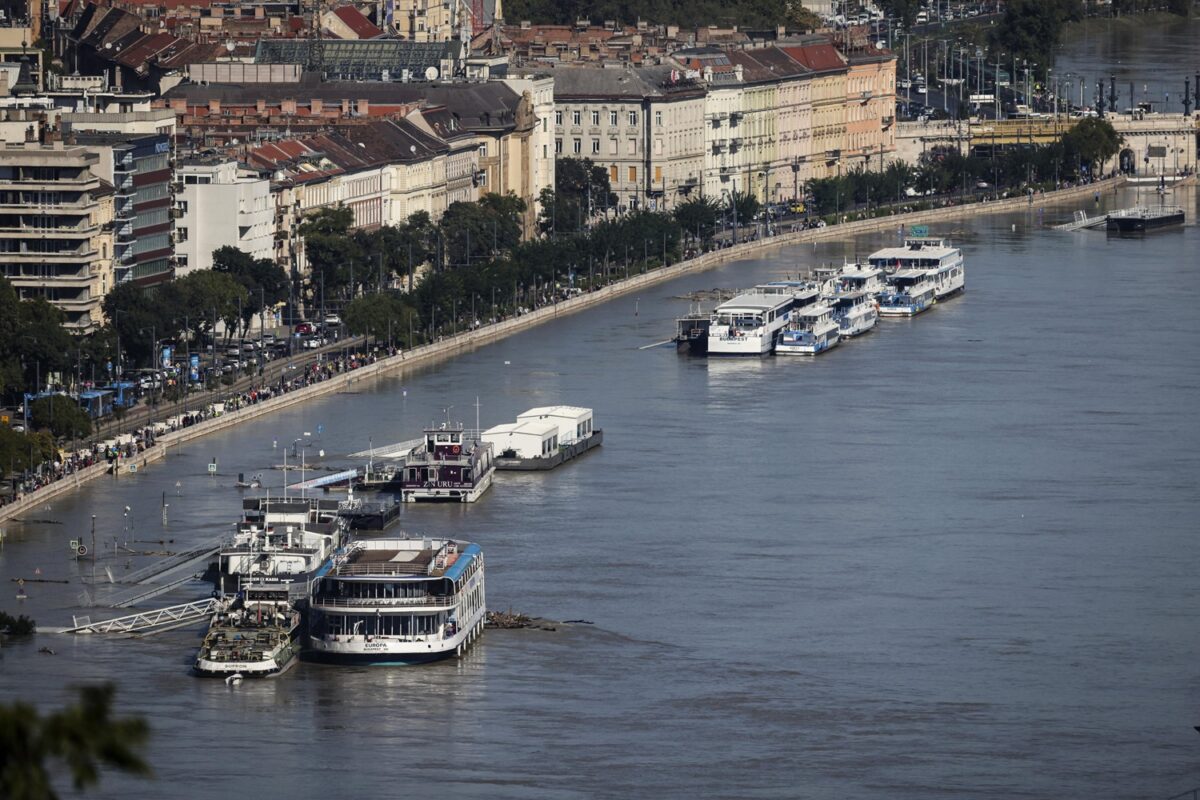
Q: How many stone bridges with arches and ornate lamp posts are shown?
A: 1